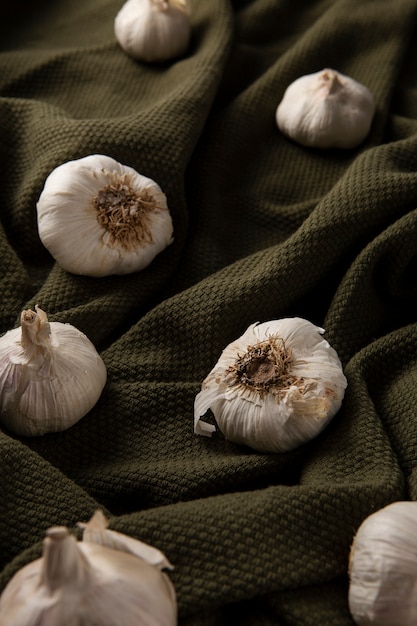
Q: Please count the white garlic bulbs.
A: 7